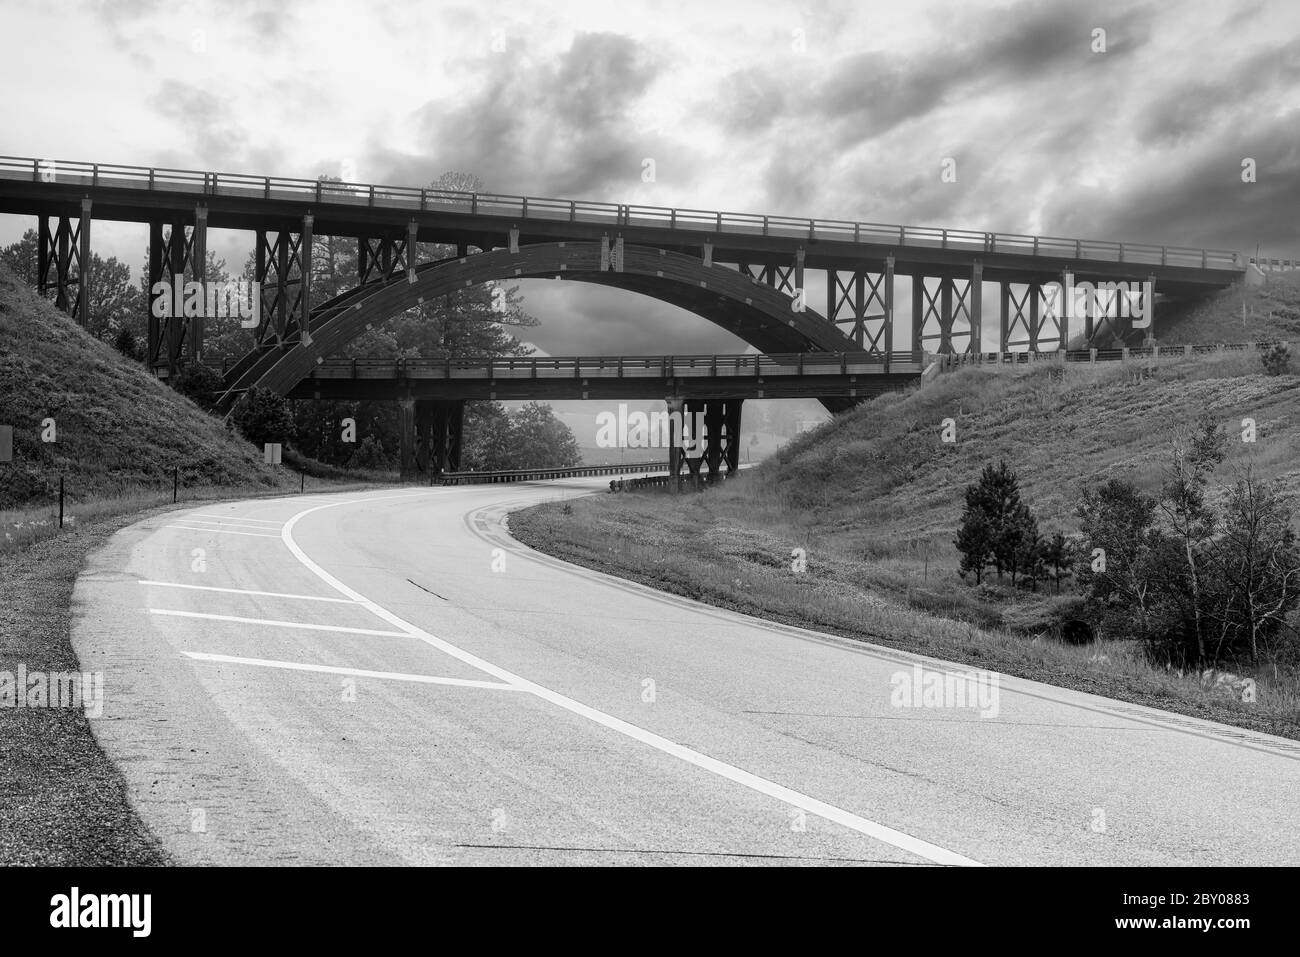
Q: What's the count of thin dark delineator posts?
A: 3